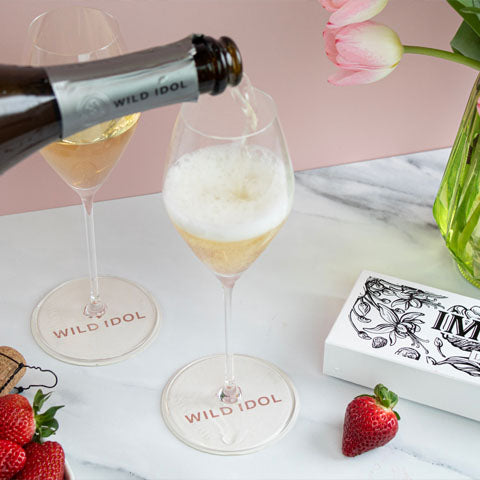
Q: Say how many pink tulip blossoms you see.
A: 2